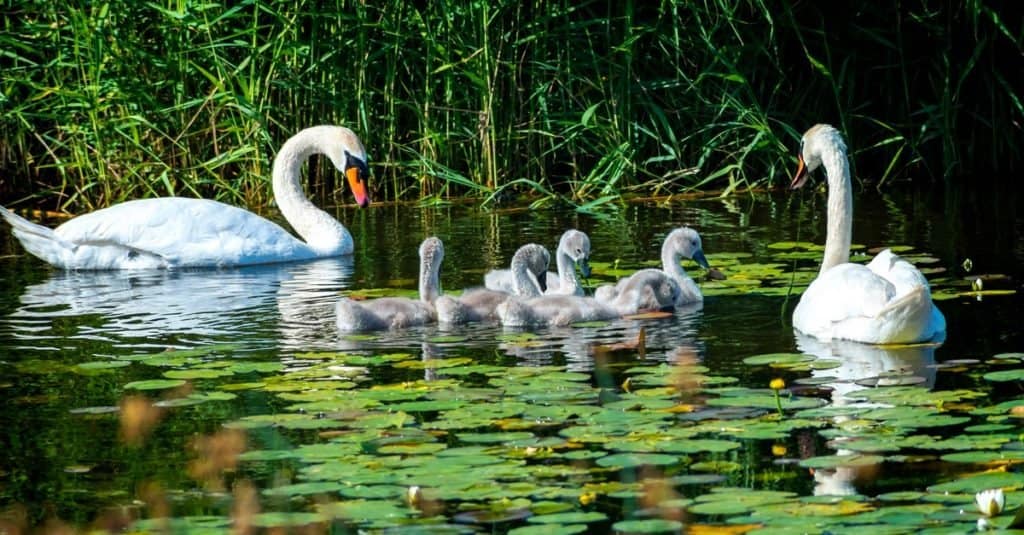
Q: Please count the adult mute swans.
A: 2